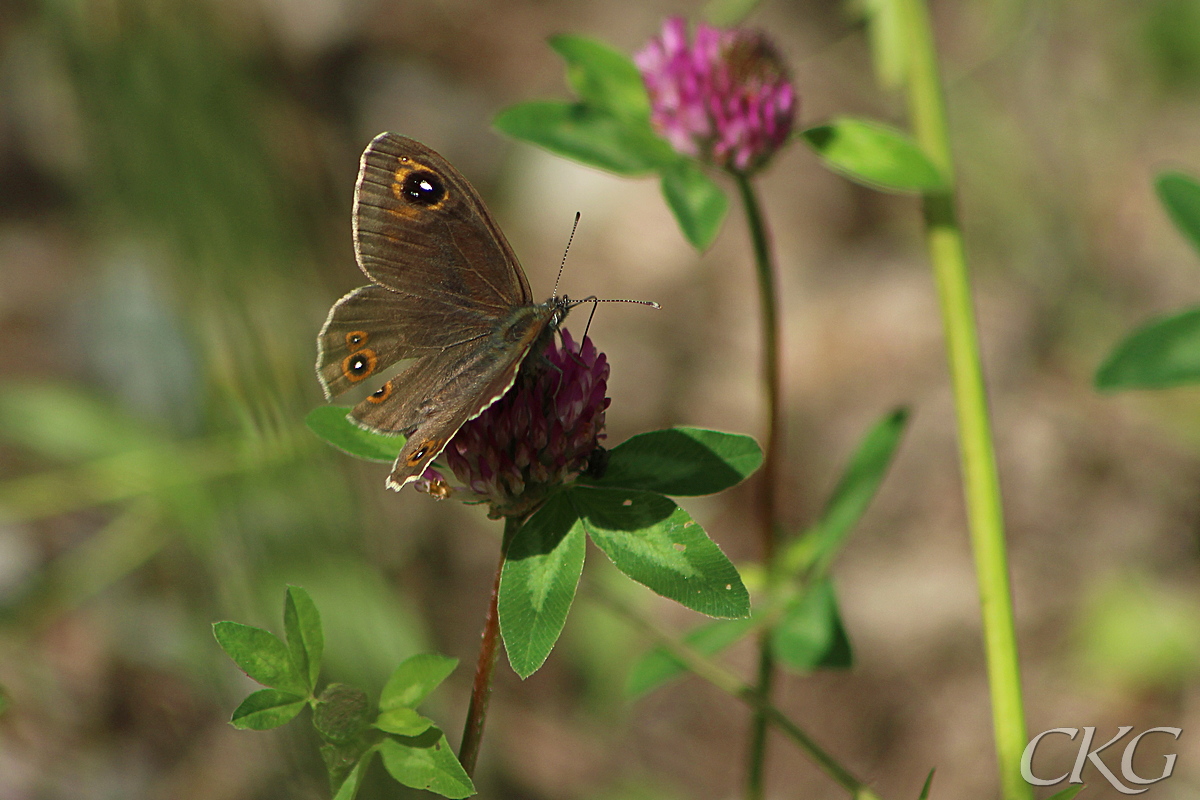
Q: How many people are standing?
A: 0